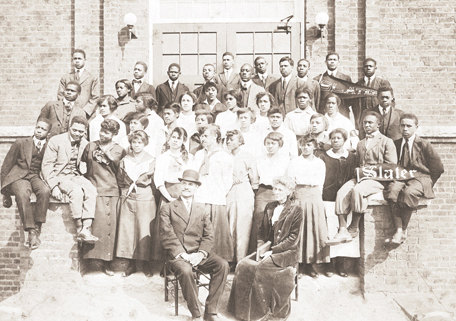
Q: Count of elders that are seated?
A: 2